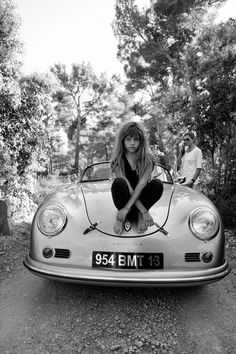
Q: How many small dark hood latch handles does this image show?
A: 2